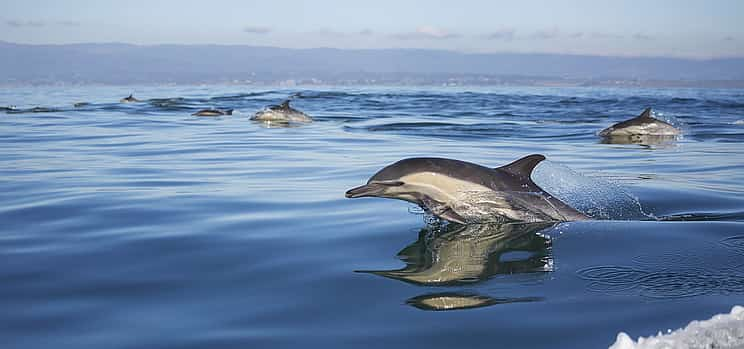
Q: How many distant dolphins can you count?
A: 4